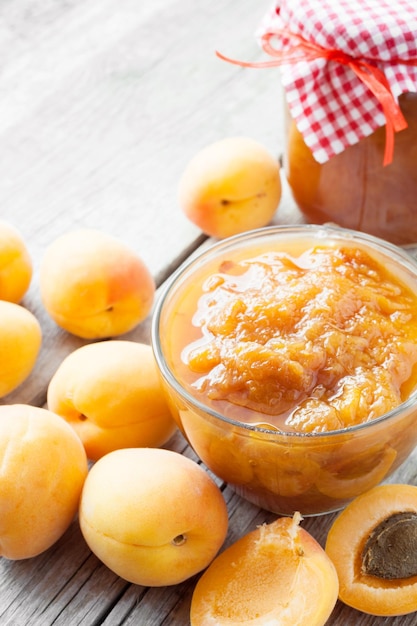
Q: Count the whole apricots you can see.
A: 7